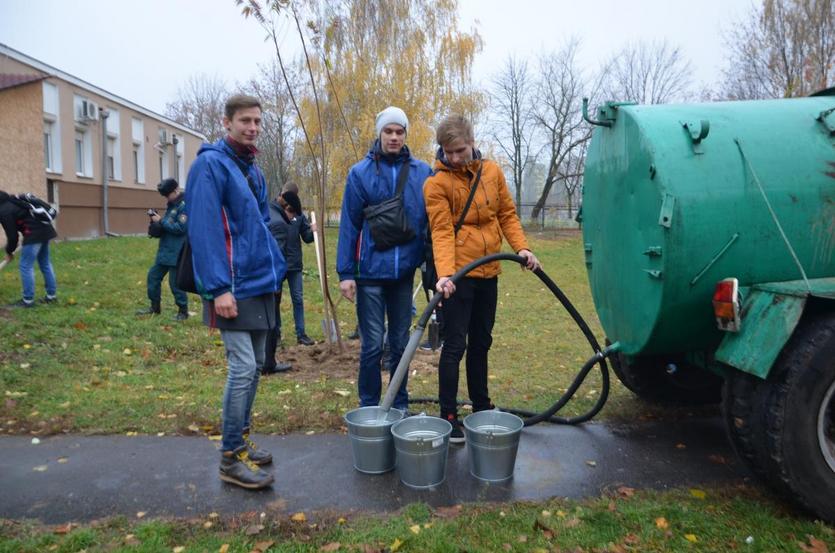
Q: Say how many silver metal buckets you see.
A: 3